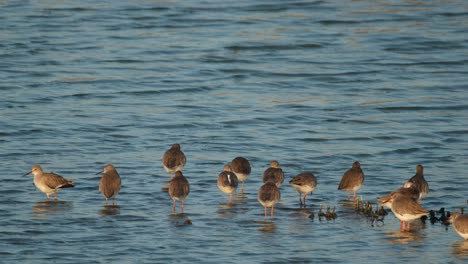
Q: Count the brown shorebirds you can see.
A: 14